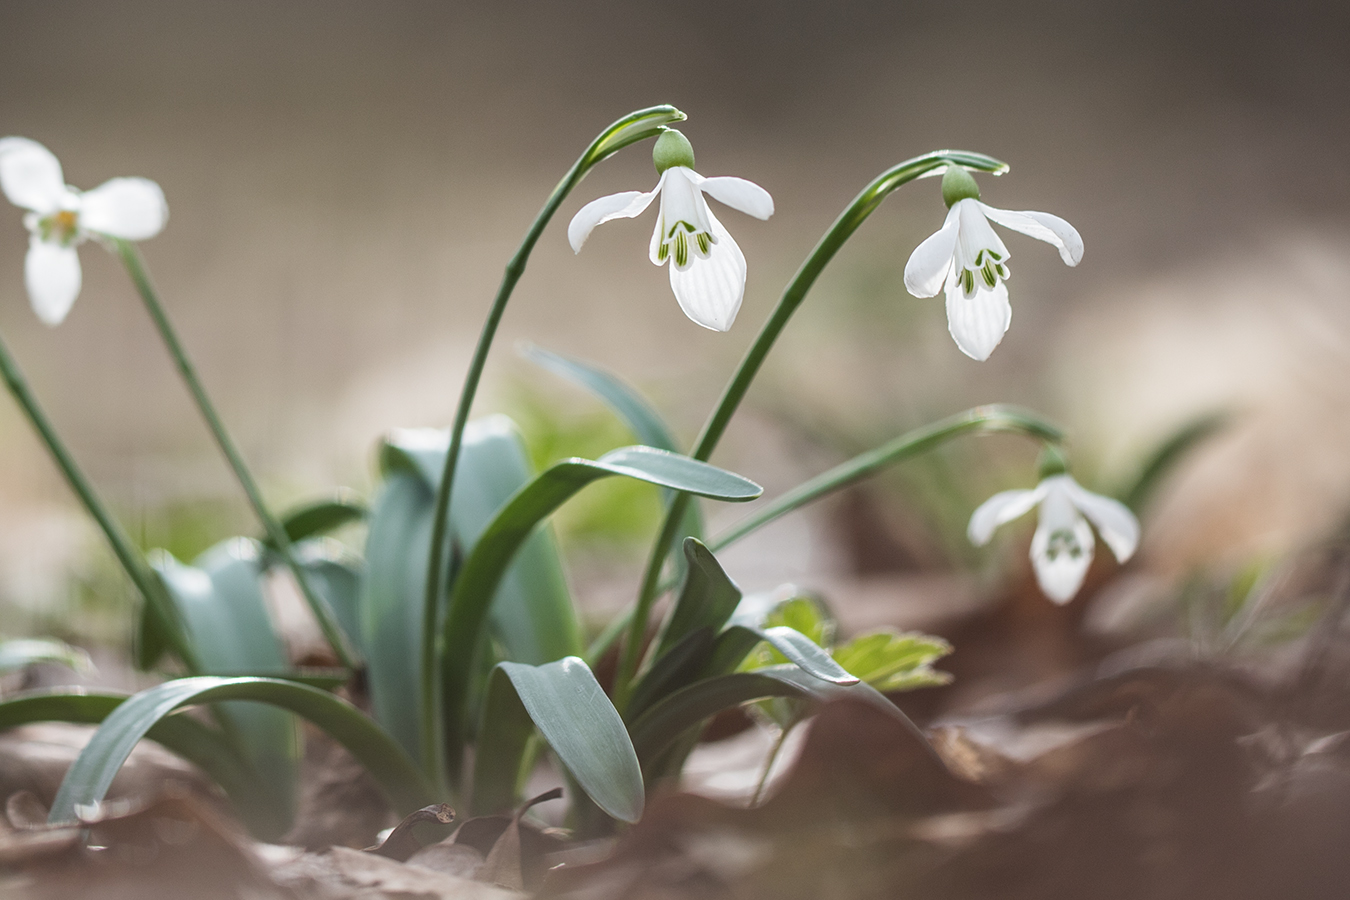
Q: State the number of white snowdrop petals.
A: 12